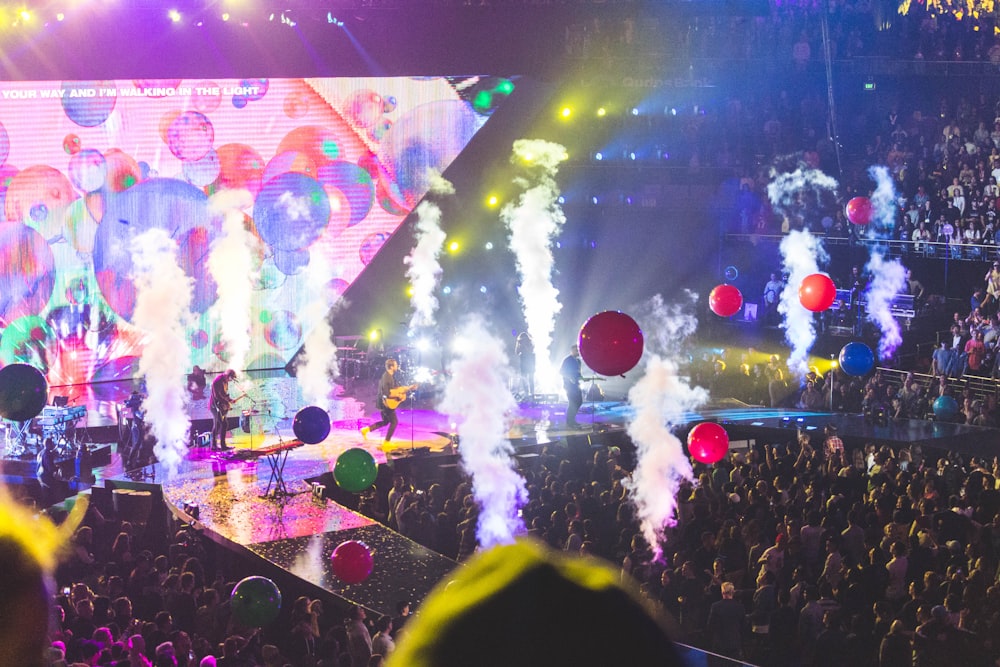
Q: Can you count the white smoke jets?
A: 9